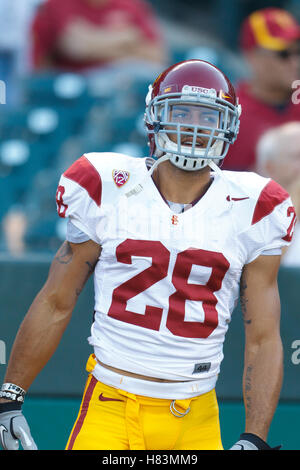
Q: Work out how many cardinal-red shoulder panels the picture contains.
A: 2